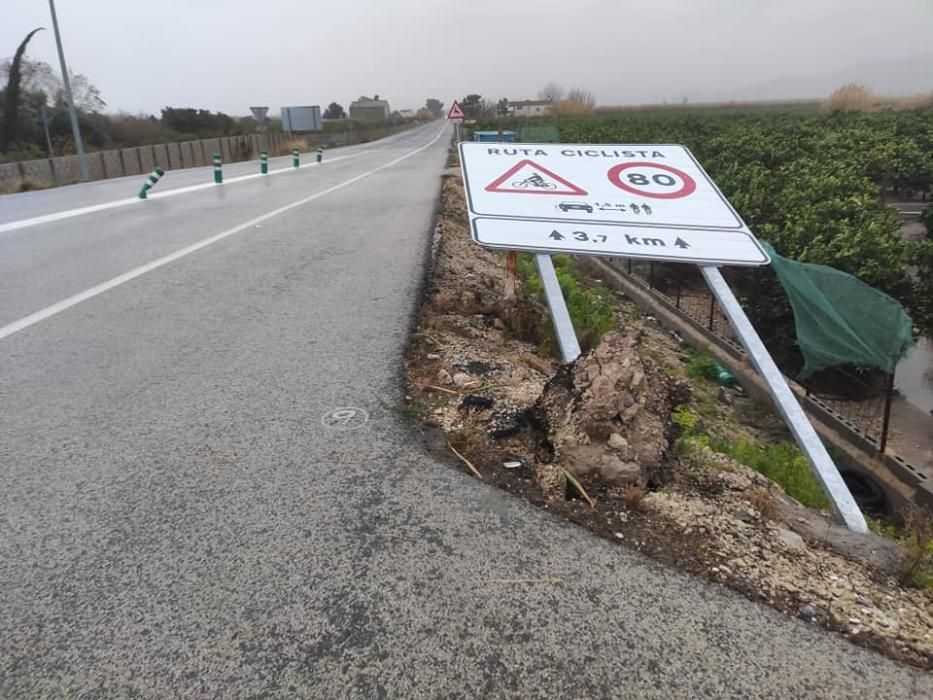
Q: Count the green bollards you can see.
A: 5